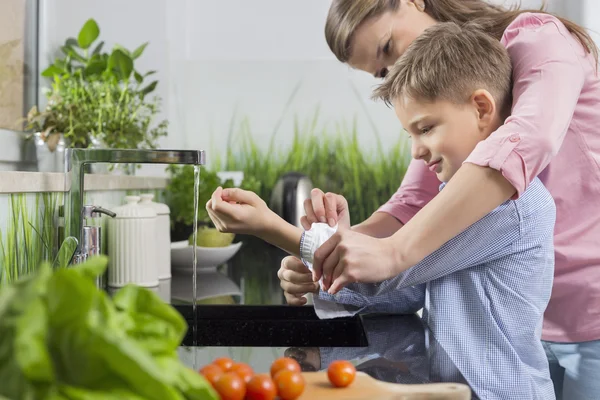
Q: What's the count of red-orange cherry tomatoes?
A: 8